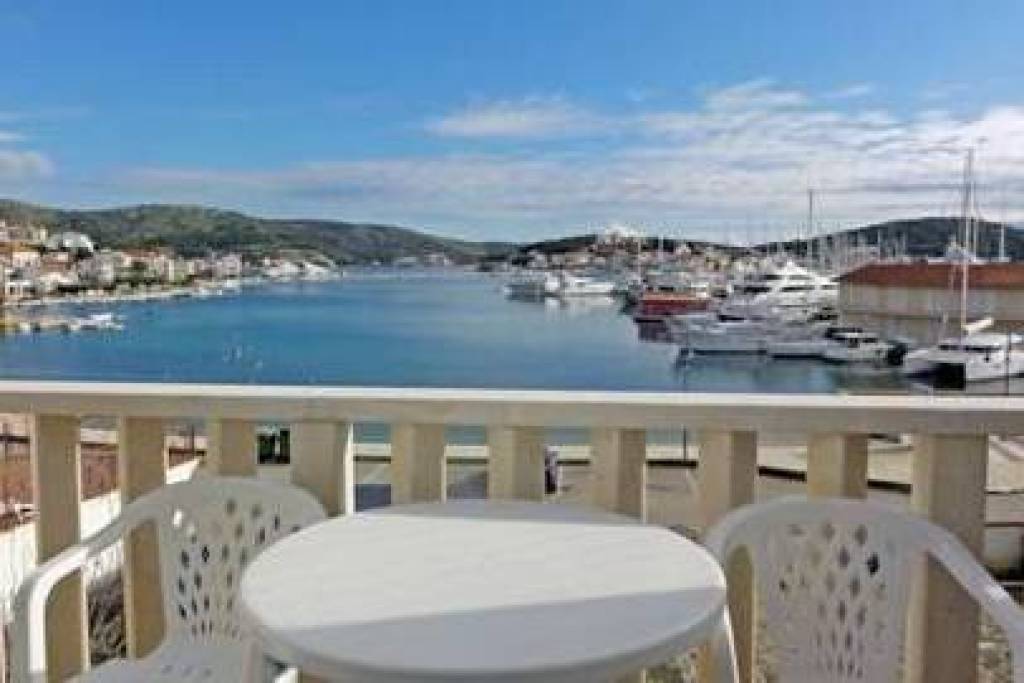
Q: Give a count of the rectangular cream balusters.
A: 10